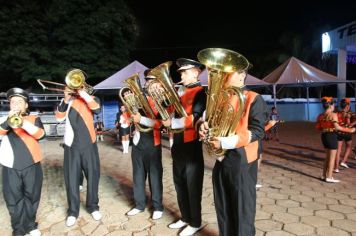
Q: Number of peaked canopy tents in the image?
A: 3